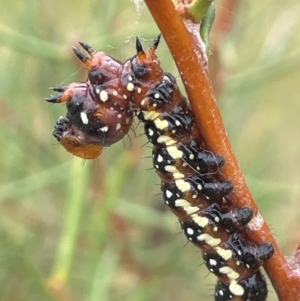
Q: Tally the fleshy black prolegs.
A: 4